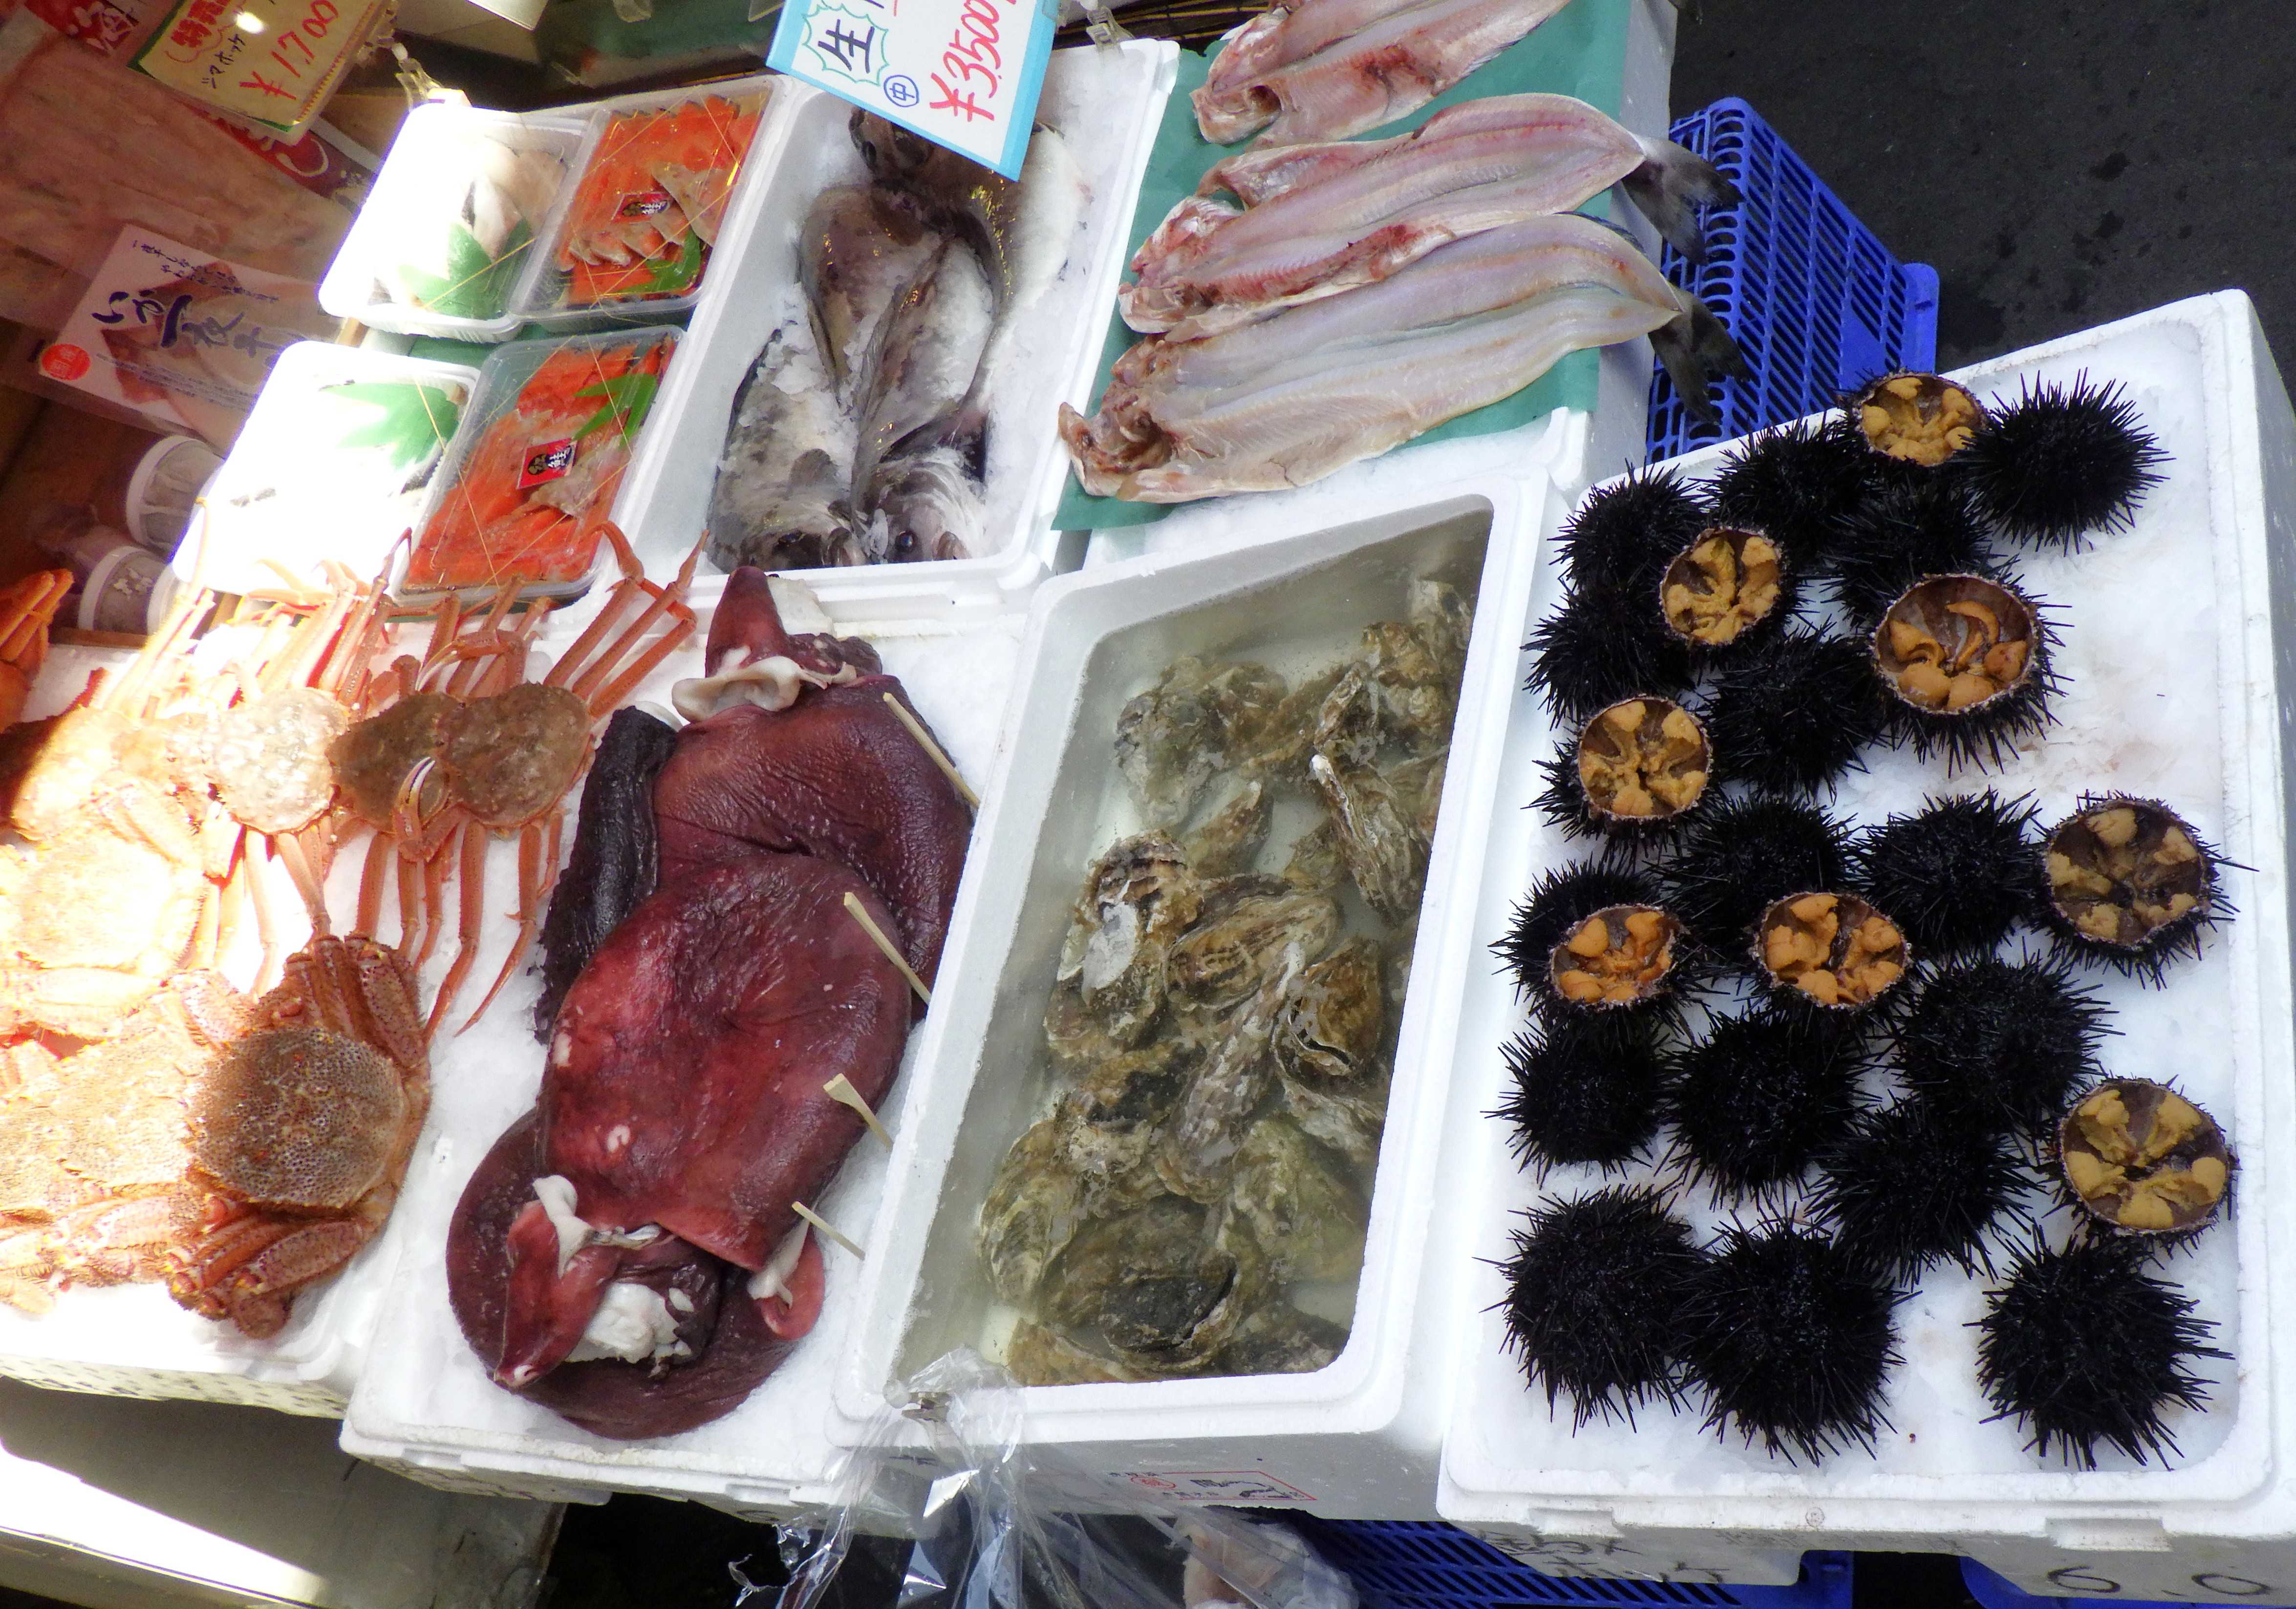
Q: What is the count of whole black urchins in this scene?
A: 15